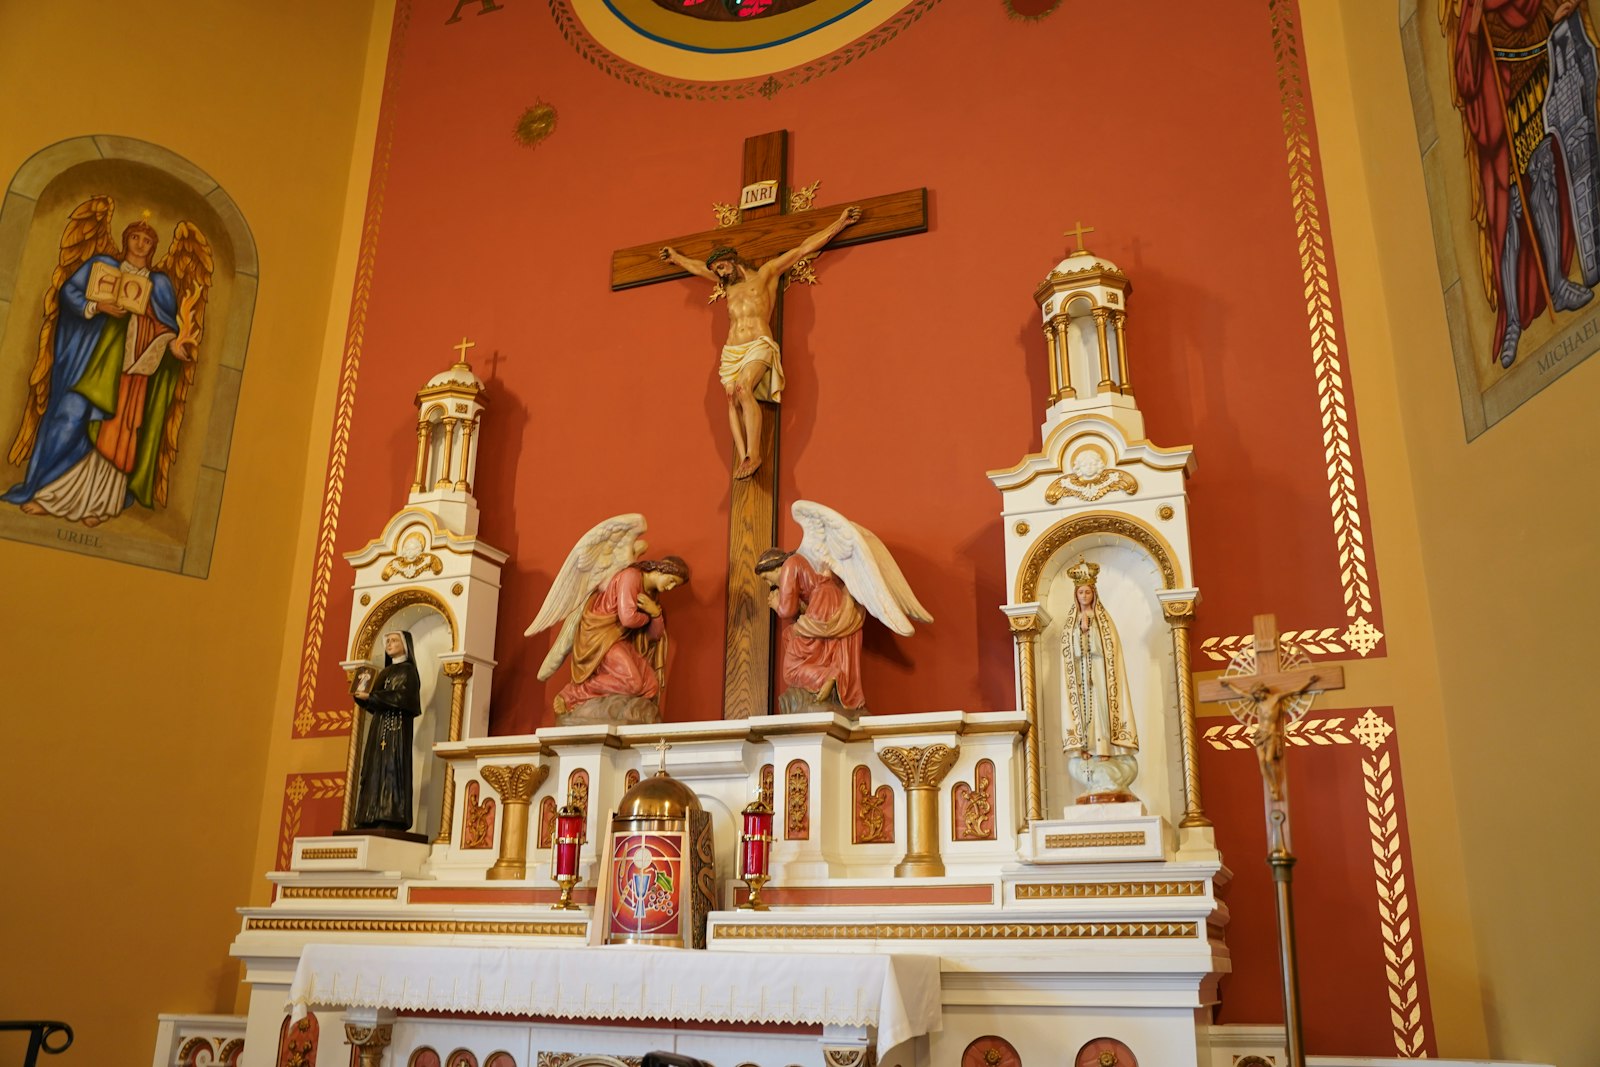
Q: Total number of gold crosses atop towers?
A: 2